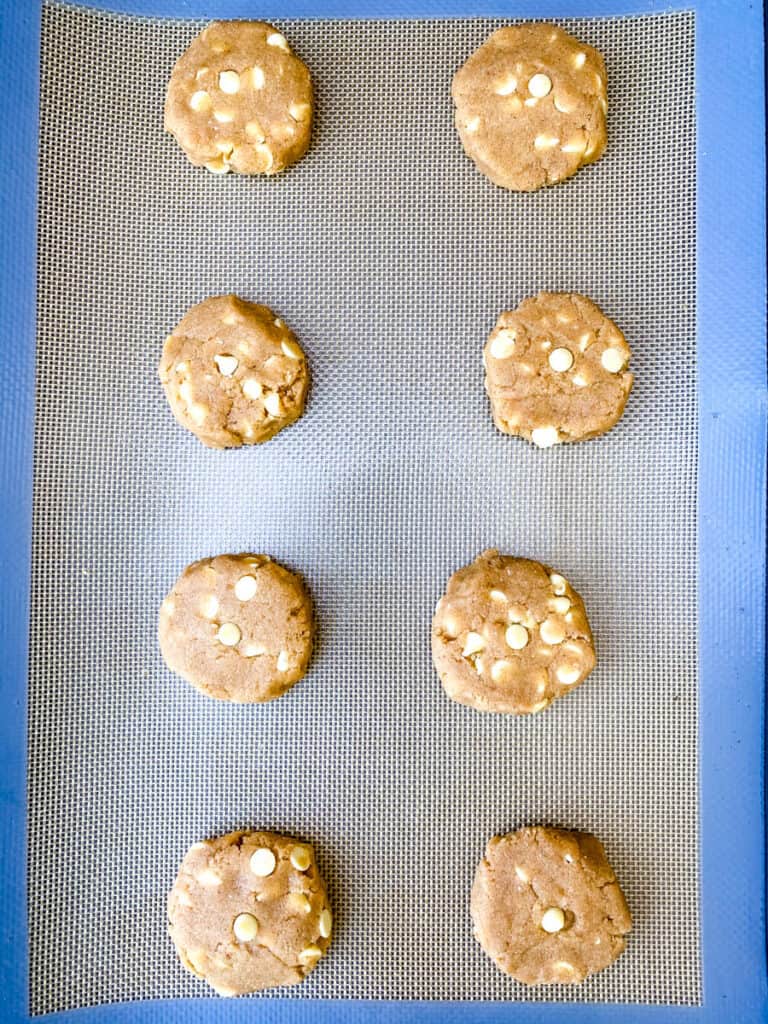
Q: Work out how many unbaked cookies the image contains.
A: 8